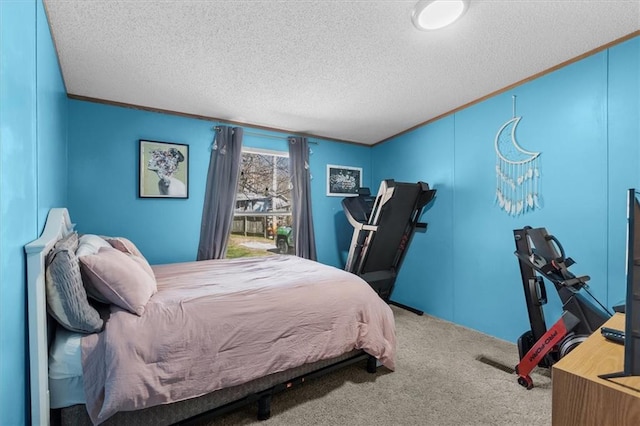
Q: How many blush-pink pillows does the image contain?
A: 2